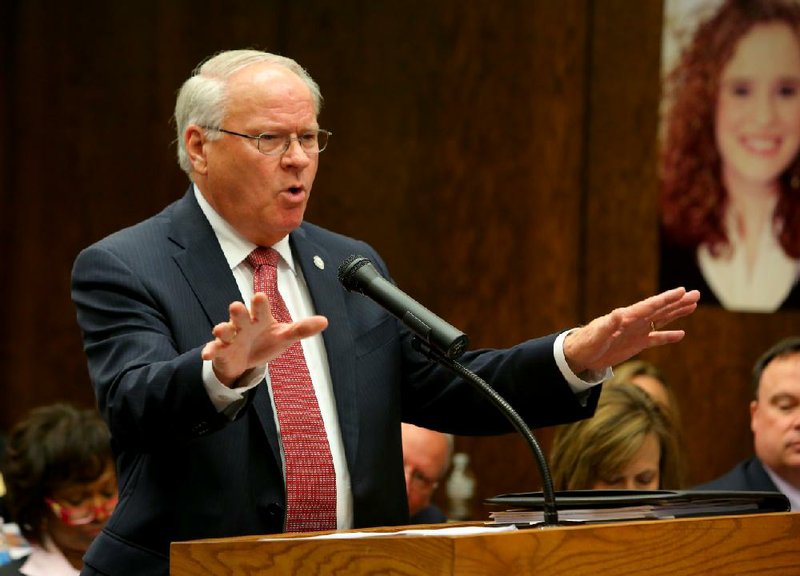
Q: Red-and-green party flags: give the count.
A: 0